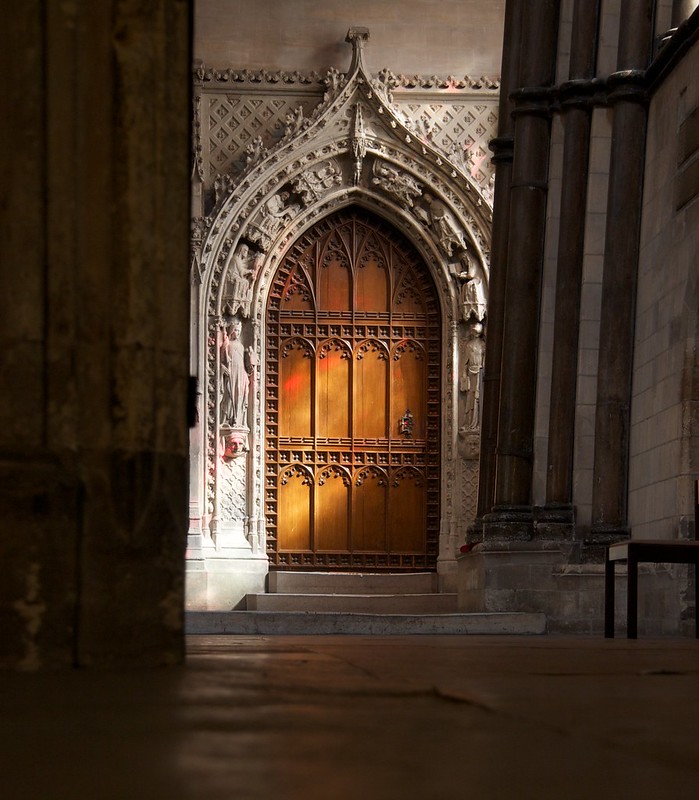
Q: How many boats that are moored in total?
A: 0